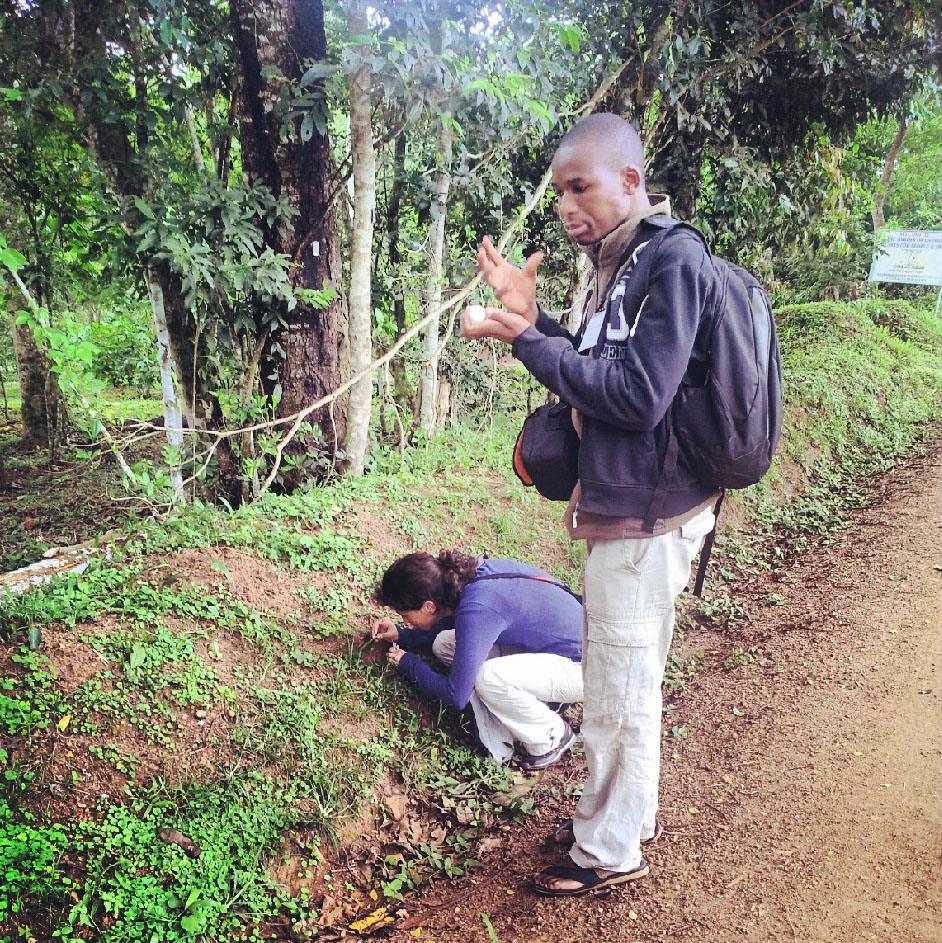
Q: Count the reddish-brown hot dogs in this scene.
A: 0